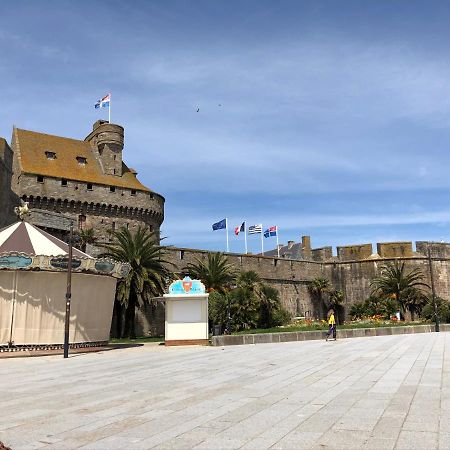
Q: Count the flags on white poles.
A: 5